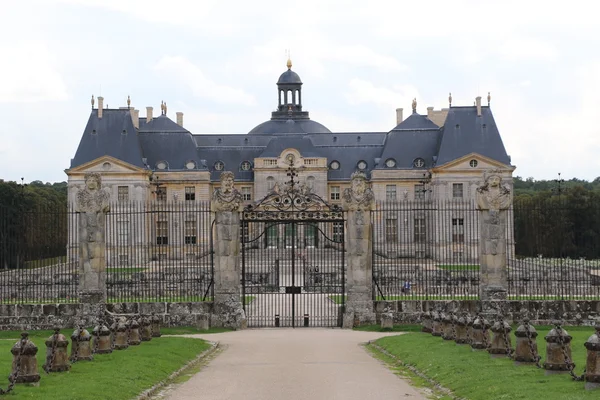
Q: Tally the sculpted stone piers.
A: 4